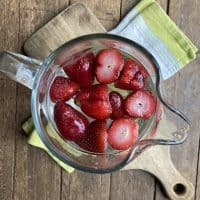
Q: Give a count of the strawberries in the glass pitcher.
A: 10